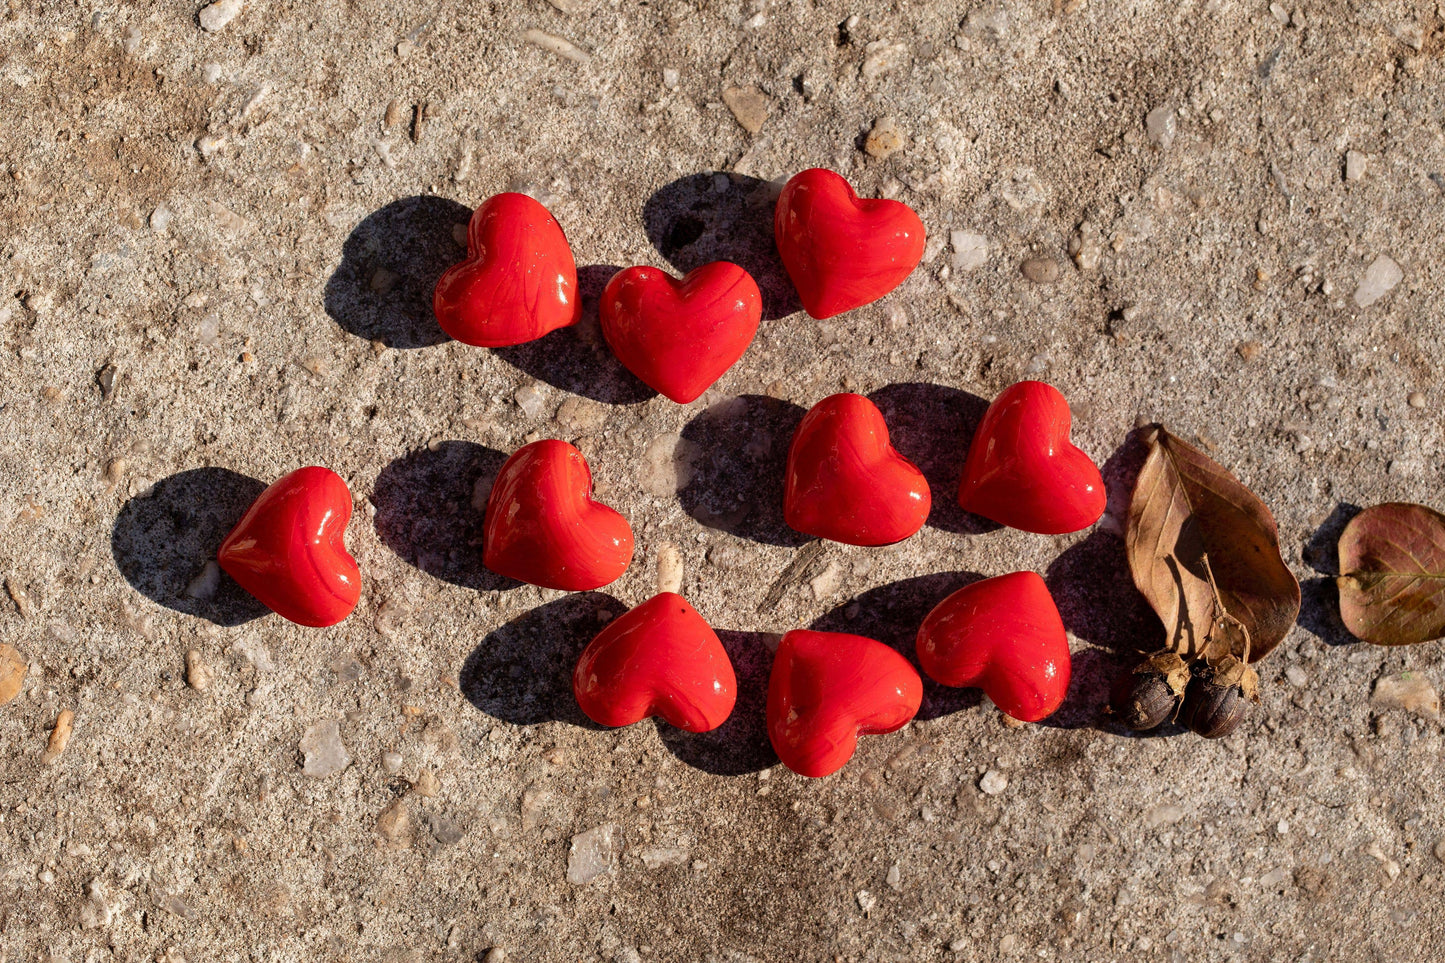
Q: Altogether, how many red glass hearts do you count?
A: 10